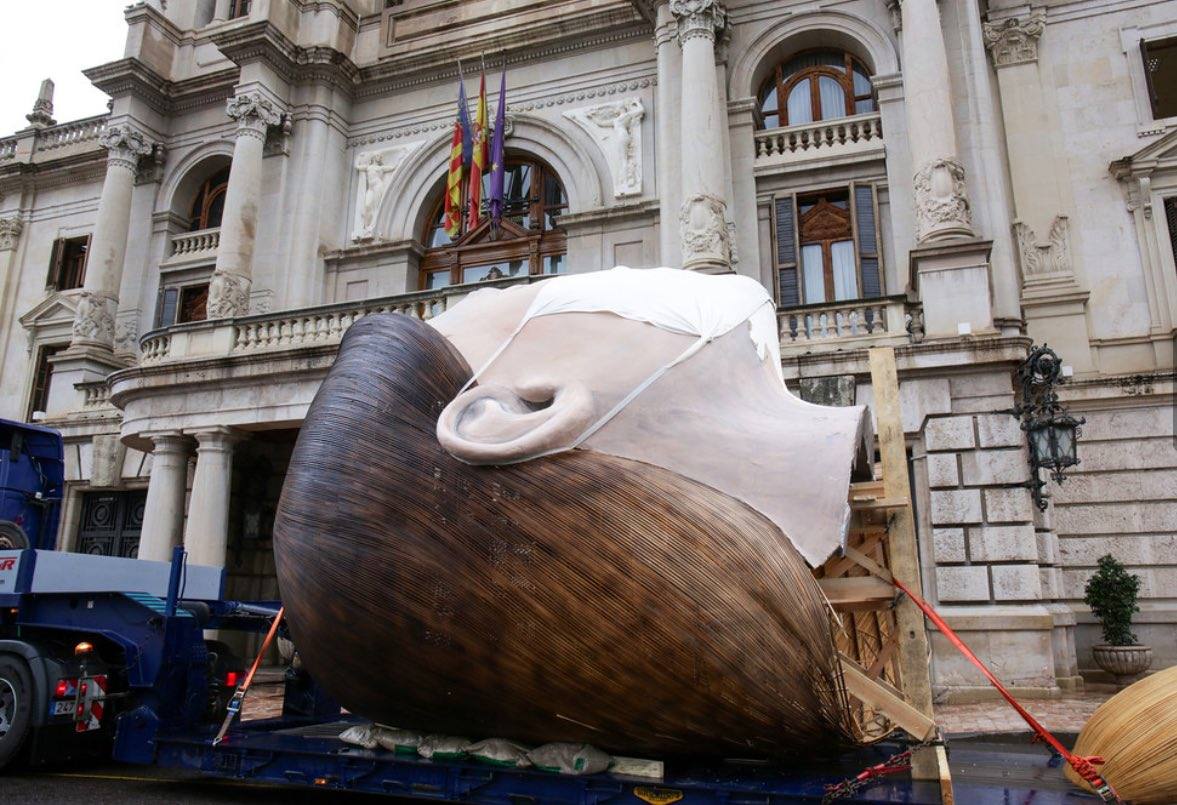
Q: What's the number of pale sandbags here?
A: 5